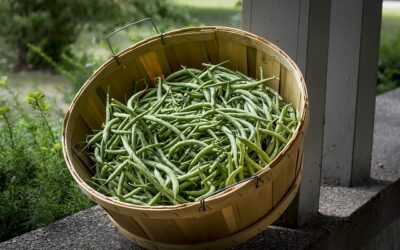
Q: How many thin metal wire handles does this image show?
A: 2